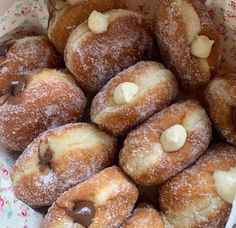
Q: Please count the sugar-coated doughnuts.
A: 12